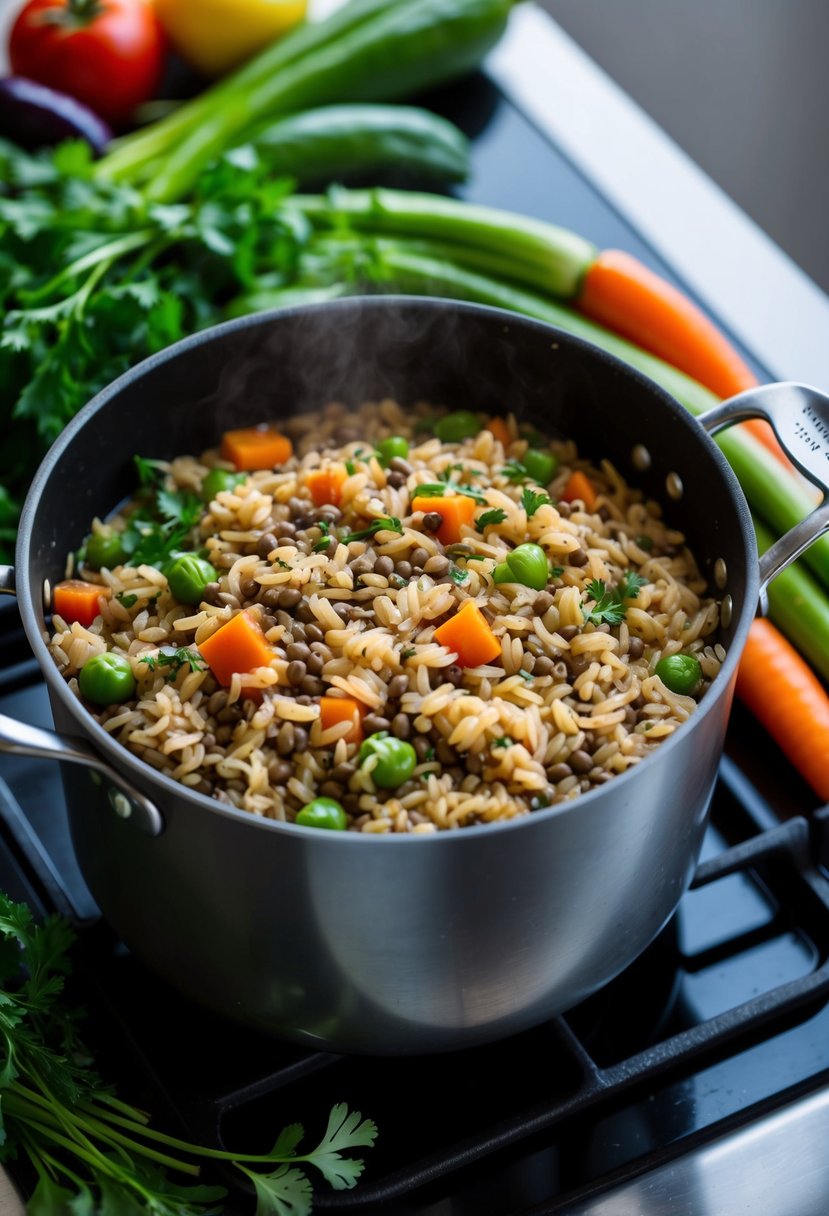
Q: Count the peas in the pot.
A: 11